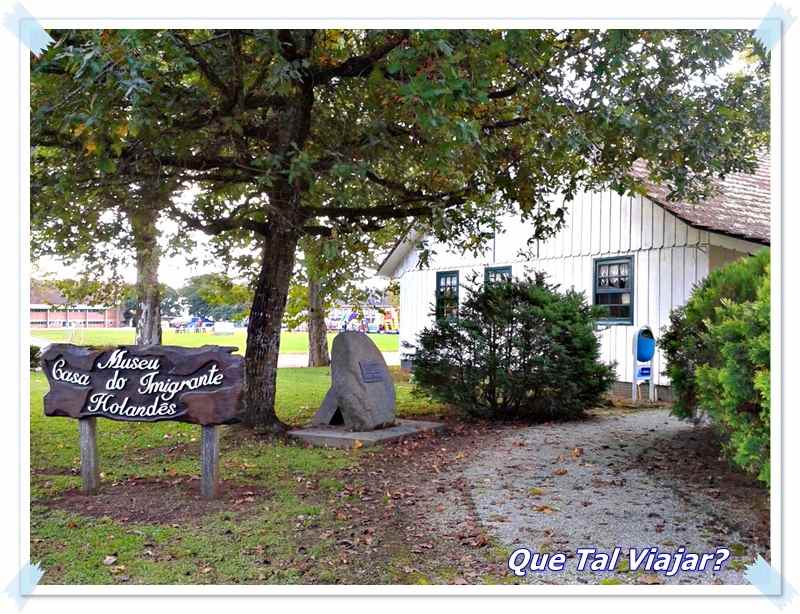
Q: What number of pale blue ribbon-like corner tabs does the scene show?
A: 4